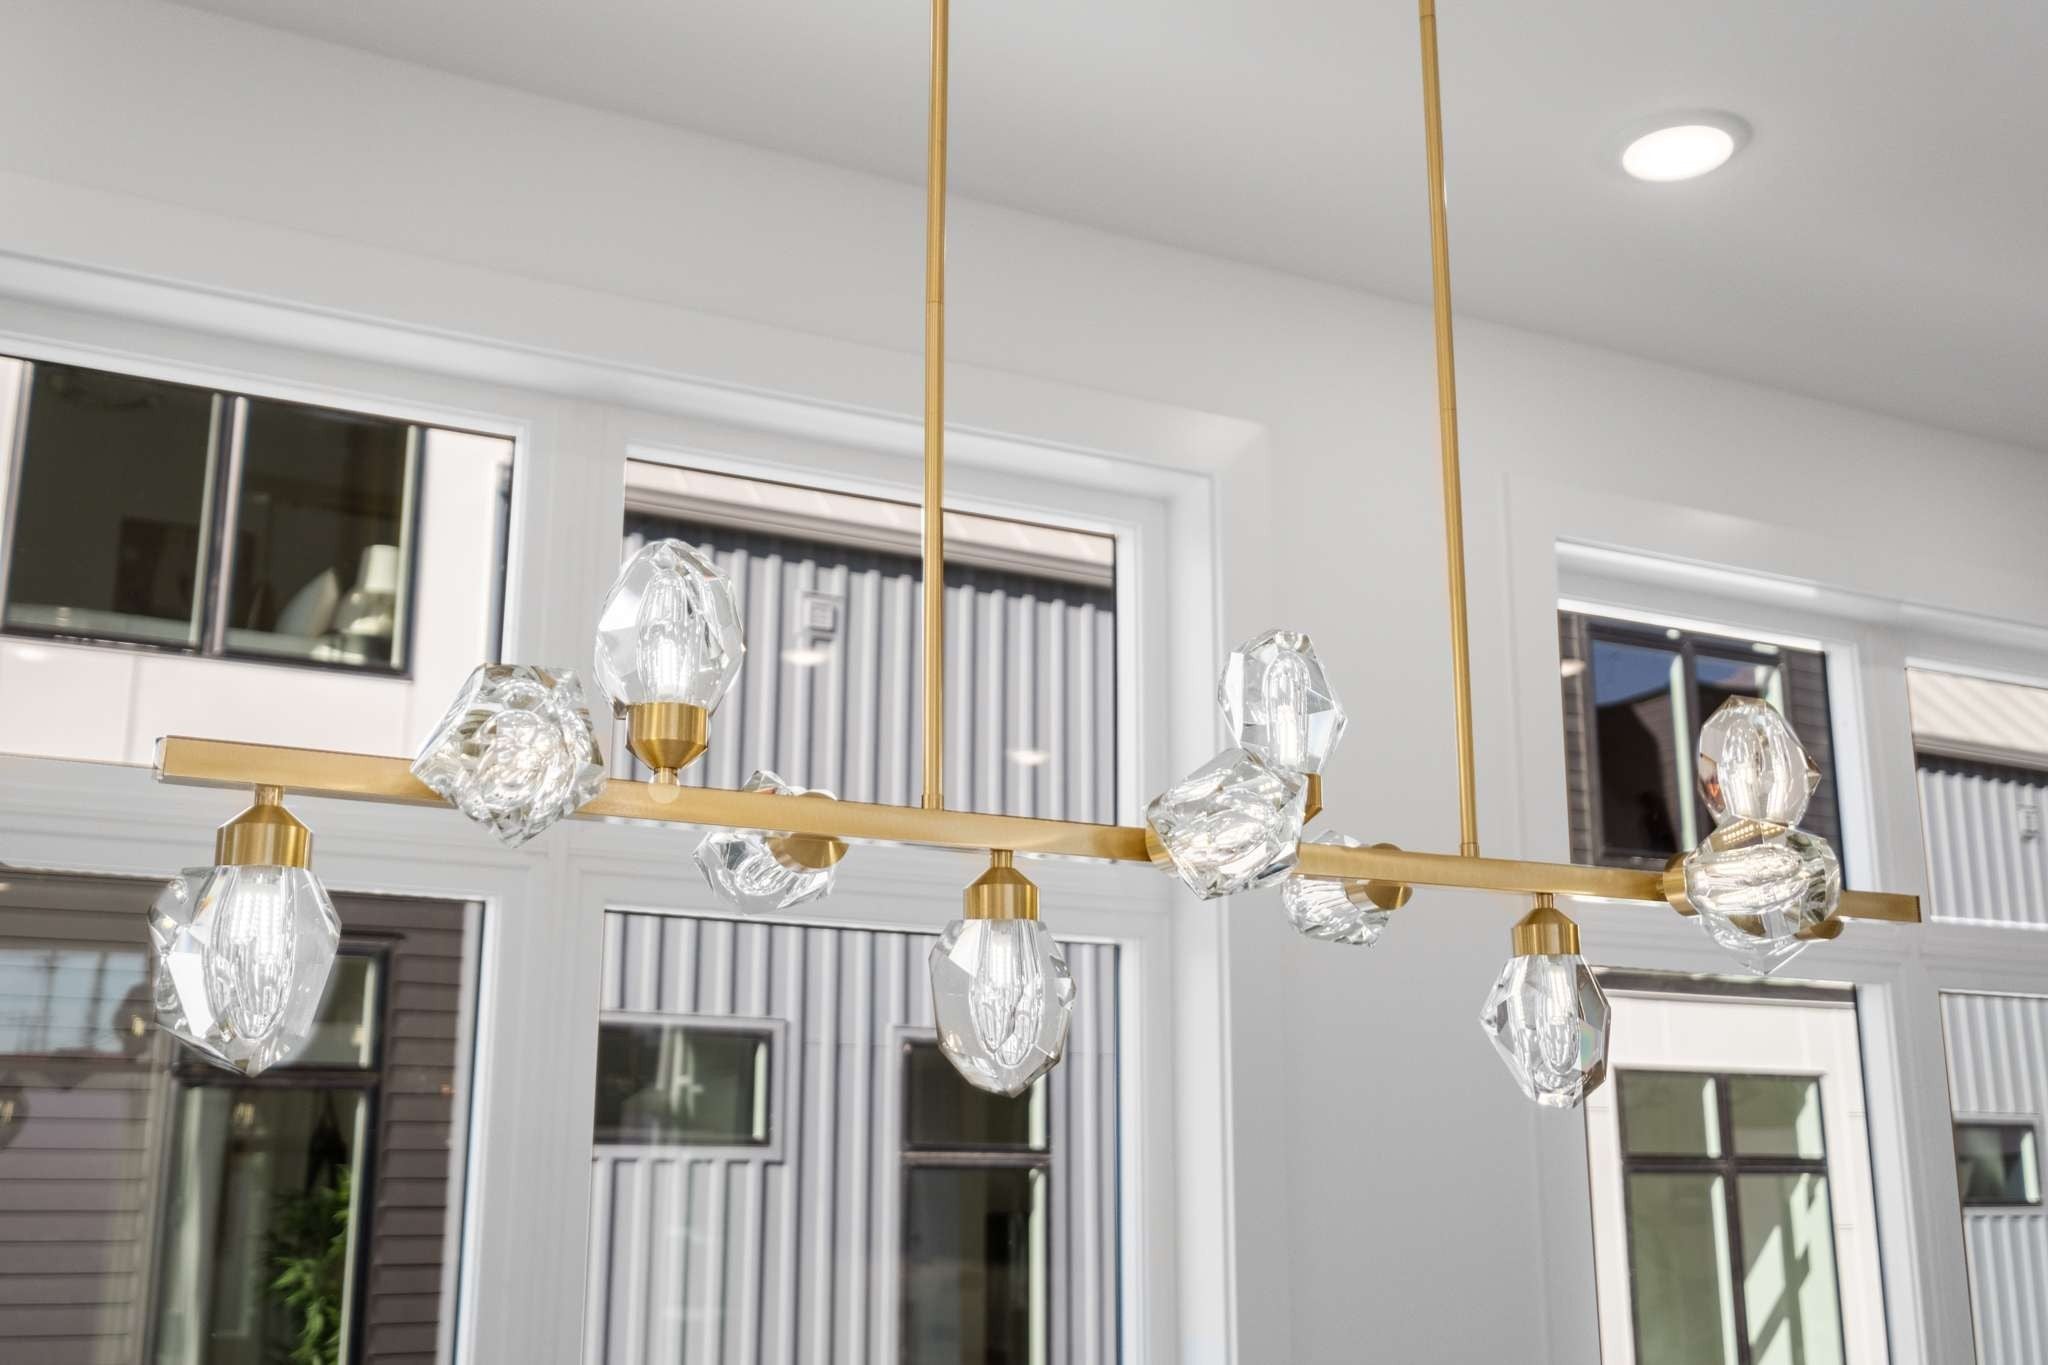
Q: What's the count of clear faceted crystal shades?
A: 12